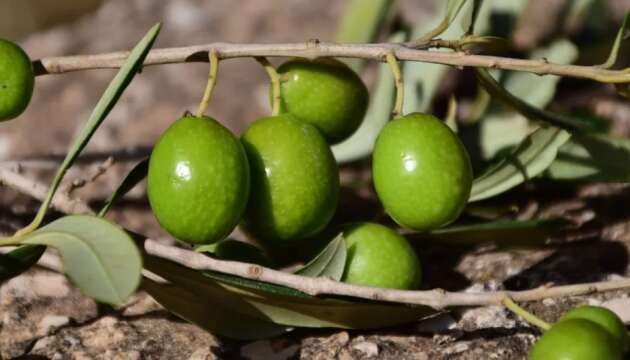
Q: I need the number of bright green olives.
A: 8